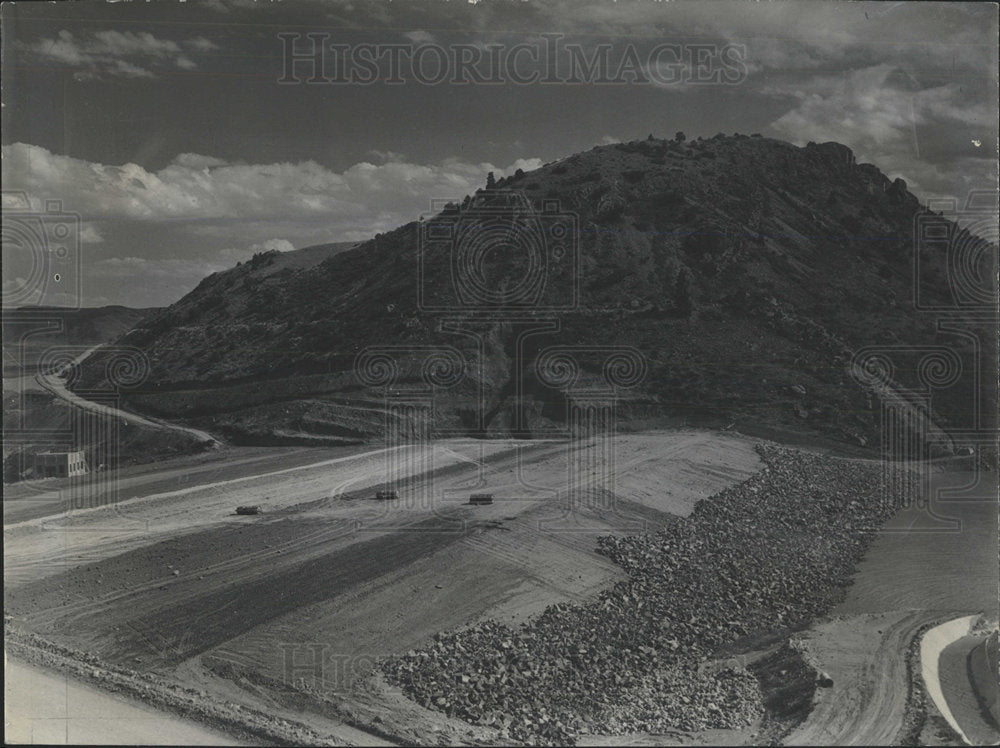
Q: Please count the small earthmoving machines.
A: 3